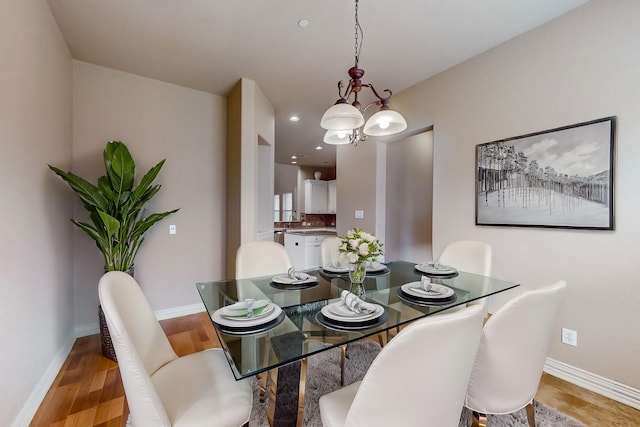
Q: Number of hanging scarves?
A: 0